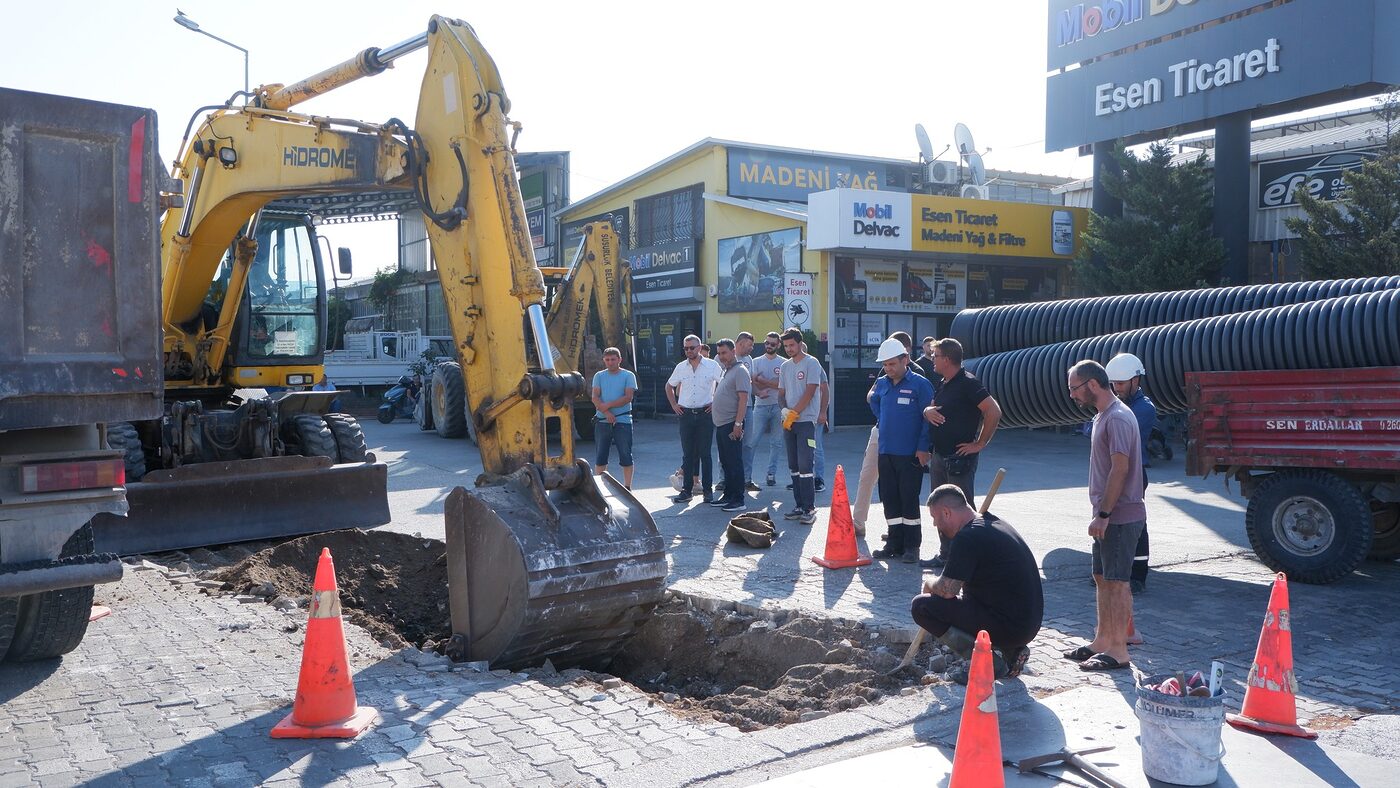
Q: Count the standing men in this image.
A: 14